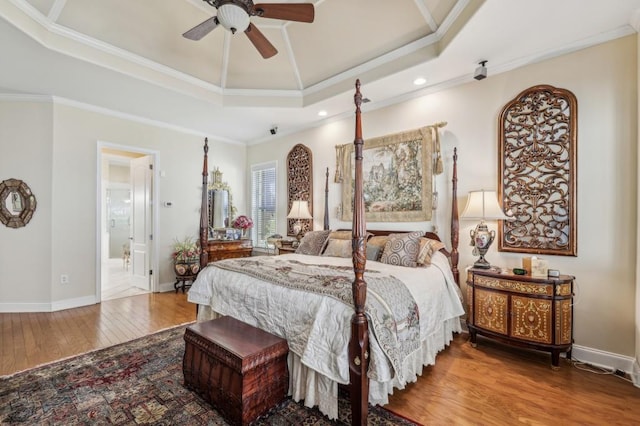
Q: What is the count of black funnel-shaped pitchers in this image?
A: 0